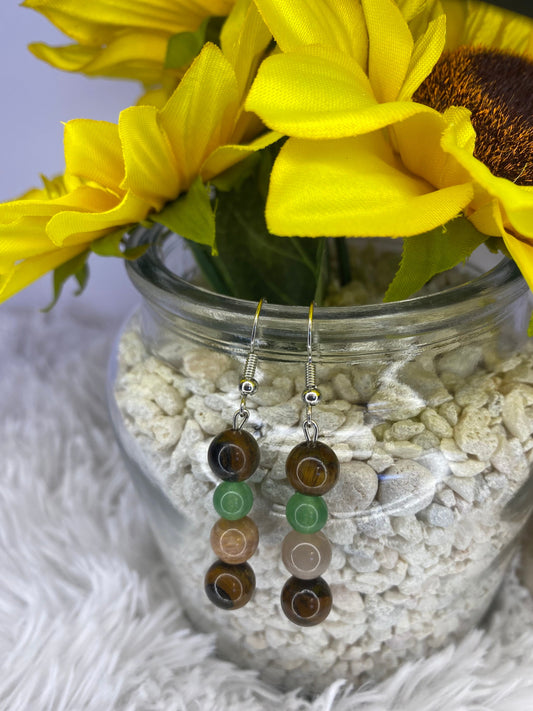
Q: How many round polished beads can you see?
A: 8